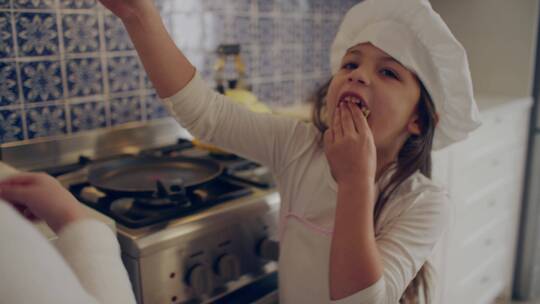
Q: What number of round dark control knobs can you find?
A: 3